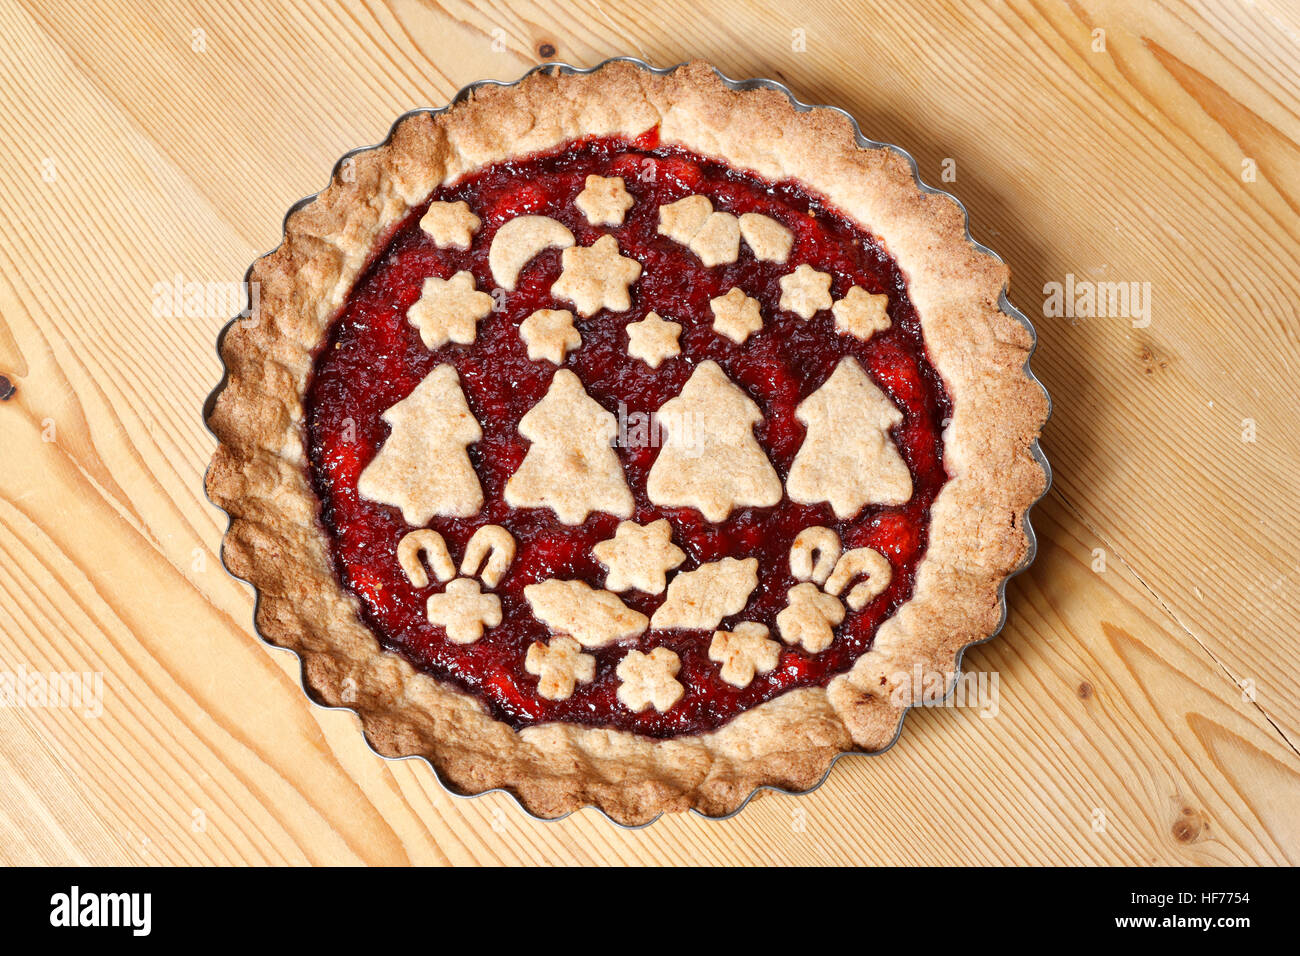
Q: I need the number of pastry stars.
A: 10